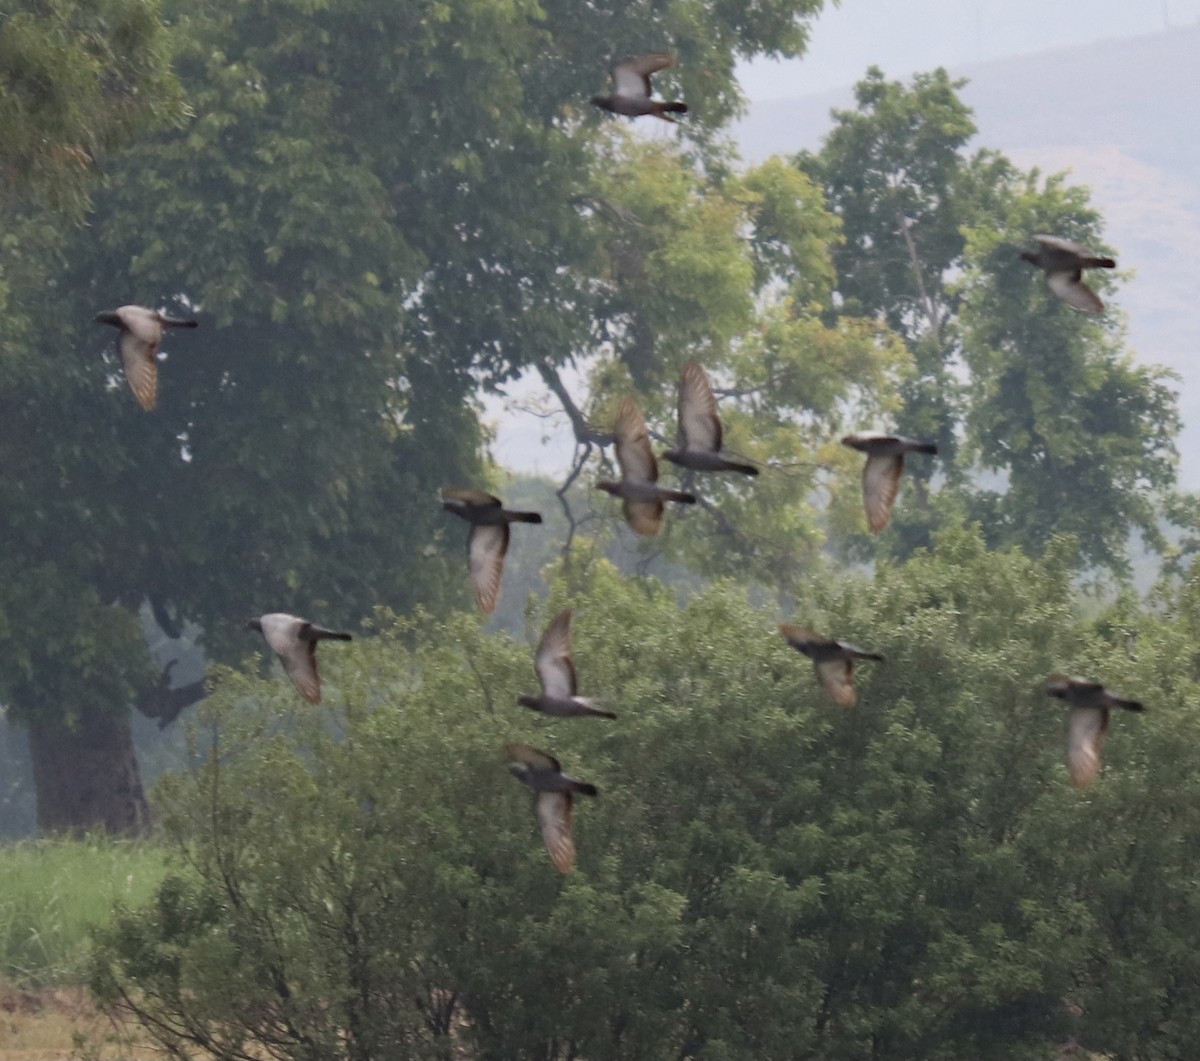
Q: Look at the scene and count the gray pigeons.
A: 12